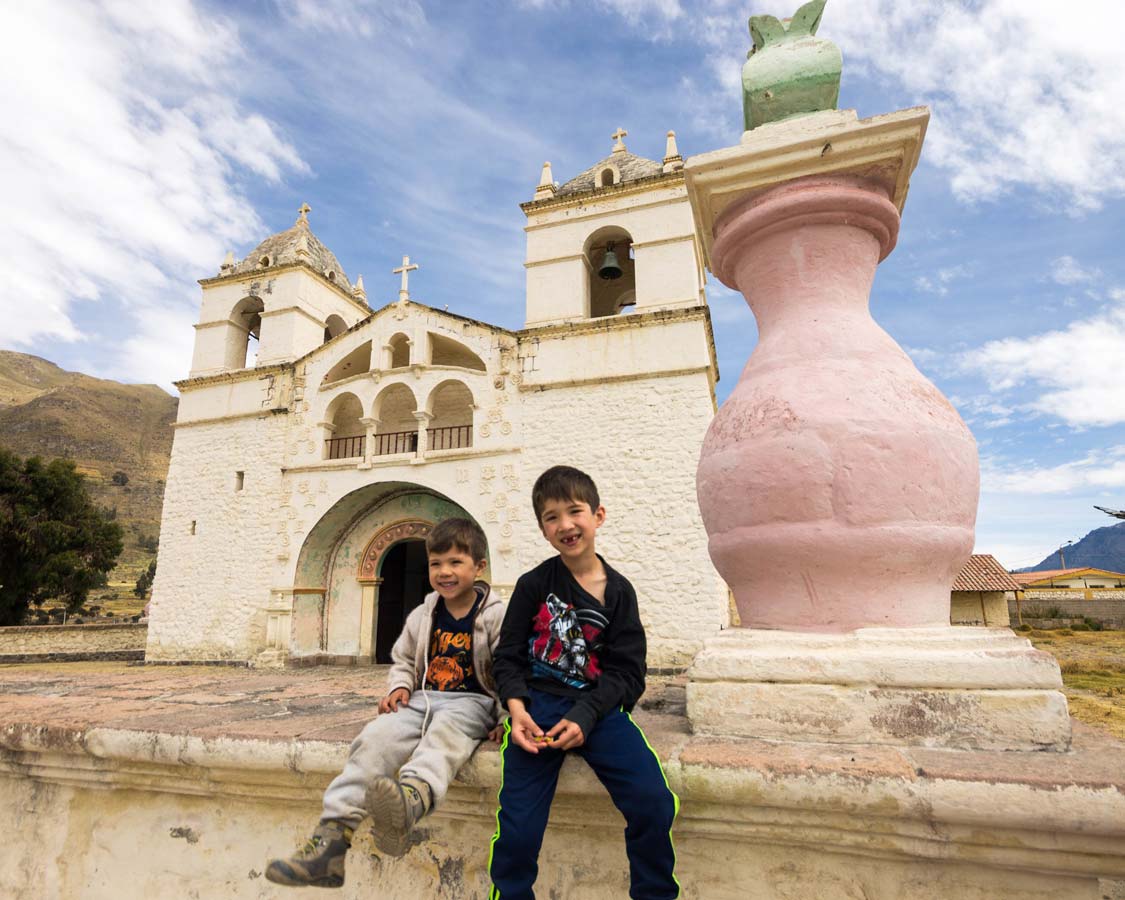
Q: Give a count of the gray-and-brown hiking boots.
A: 2